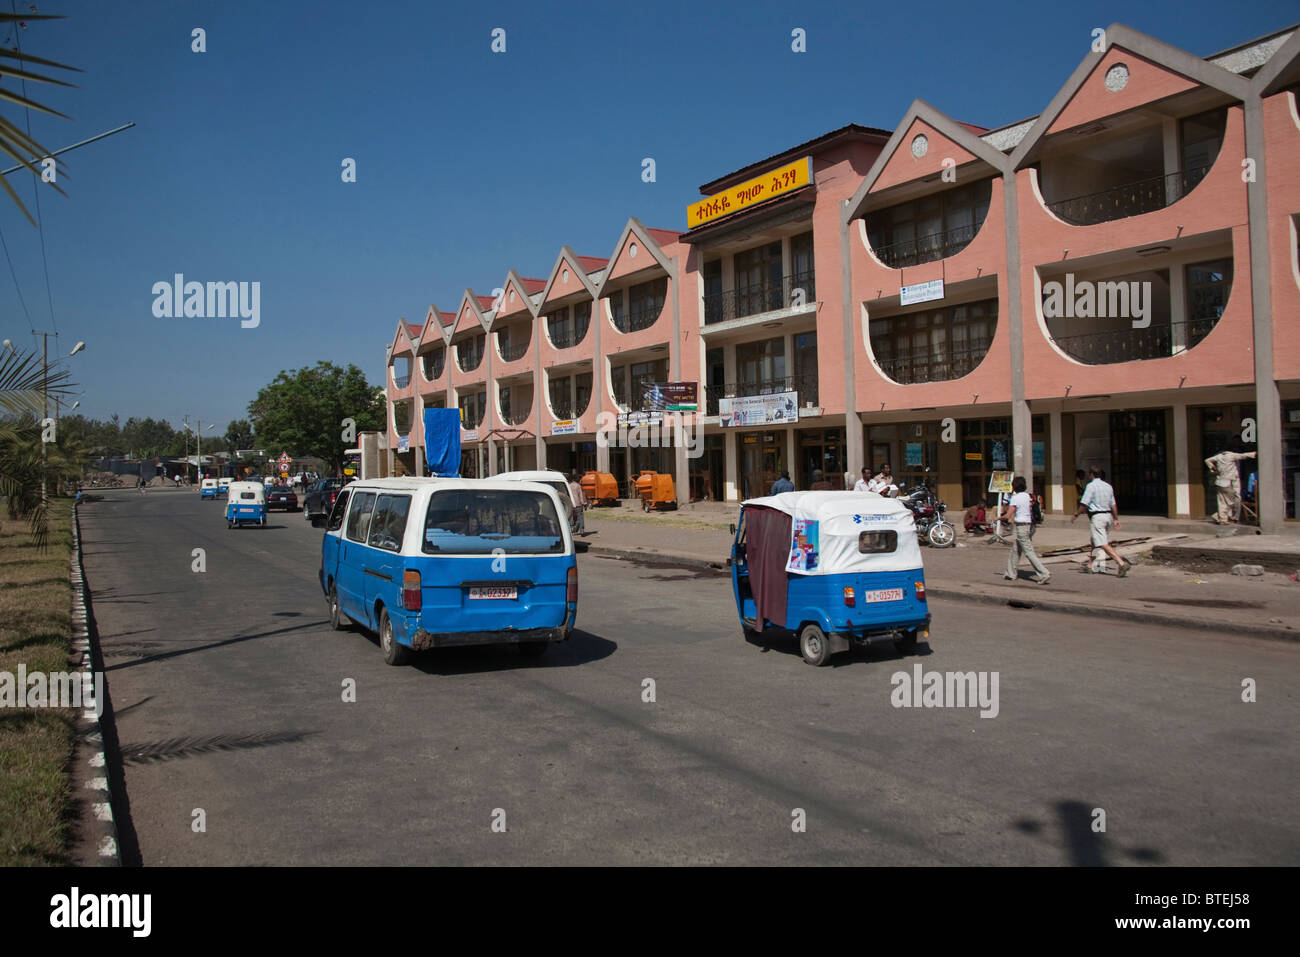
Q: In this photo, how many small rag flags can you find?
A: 0